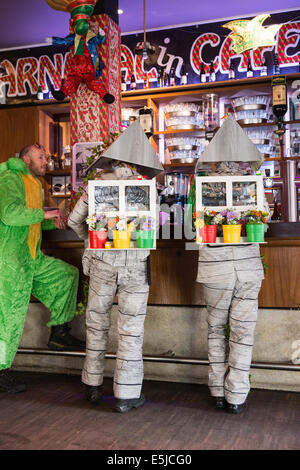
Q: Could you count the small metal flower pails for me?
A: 6